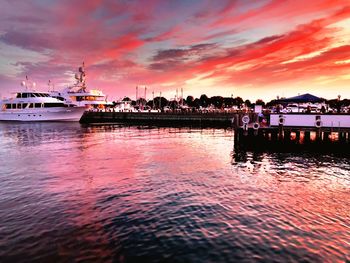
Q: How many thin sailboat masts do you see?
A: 6